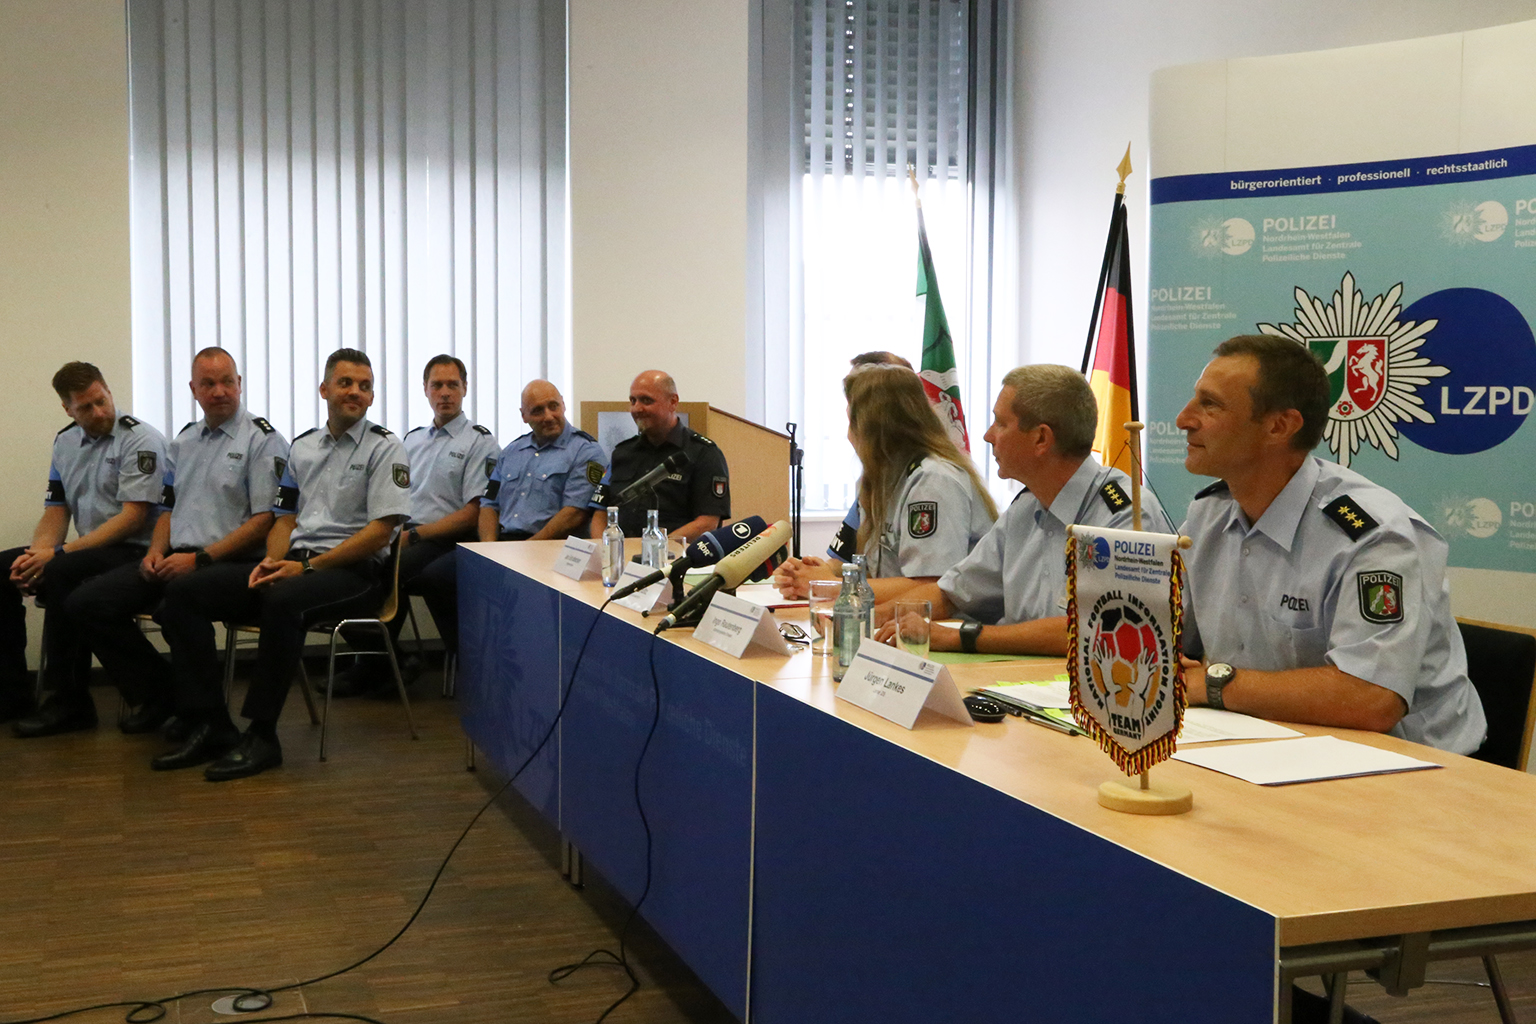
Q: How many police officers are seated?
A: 10